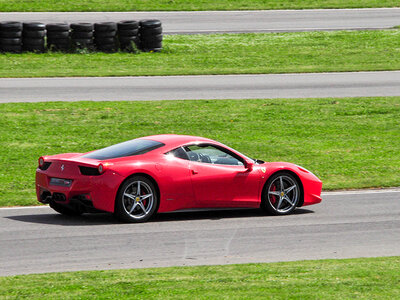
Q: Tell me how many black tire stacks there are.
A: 7